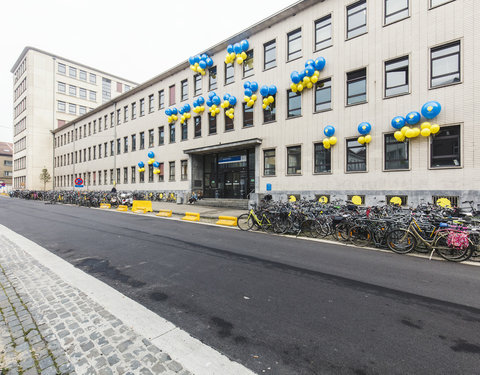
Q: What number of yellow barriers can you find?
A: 7